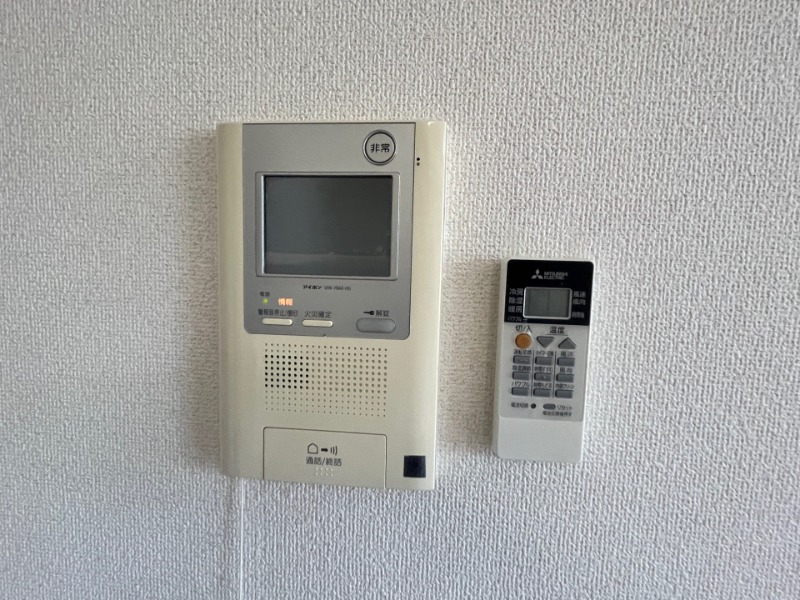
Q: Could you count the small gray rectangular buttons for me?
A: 9